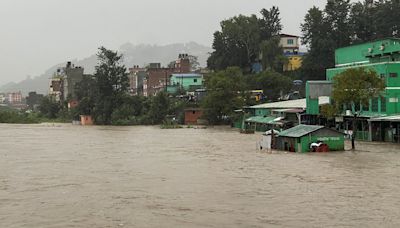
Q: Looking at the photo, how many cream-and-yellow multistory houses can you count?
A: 1